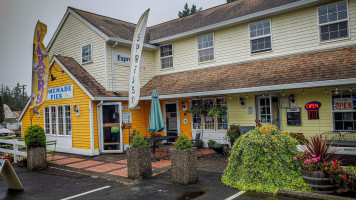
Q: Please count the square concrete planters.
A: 3